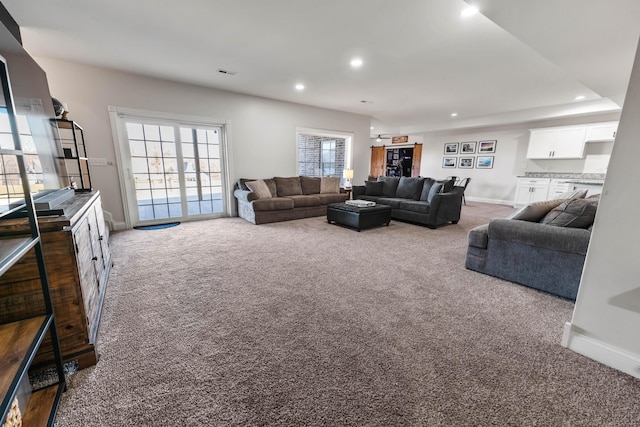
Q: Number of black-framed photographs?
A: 6